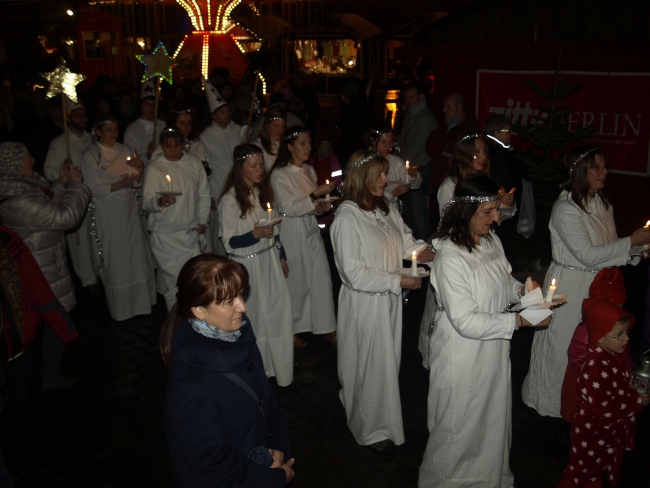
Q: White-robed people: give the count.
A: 14